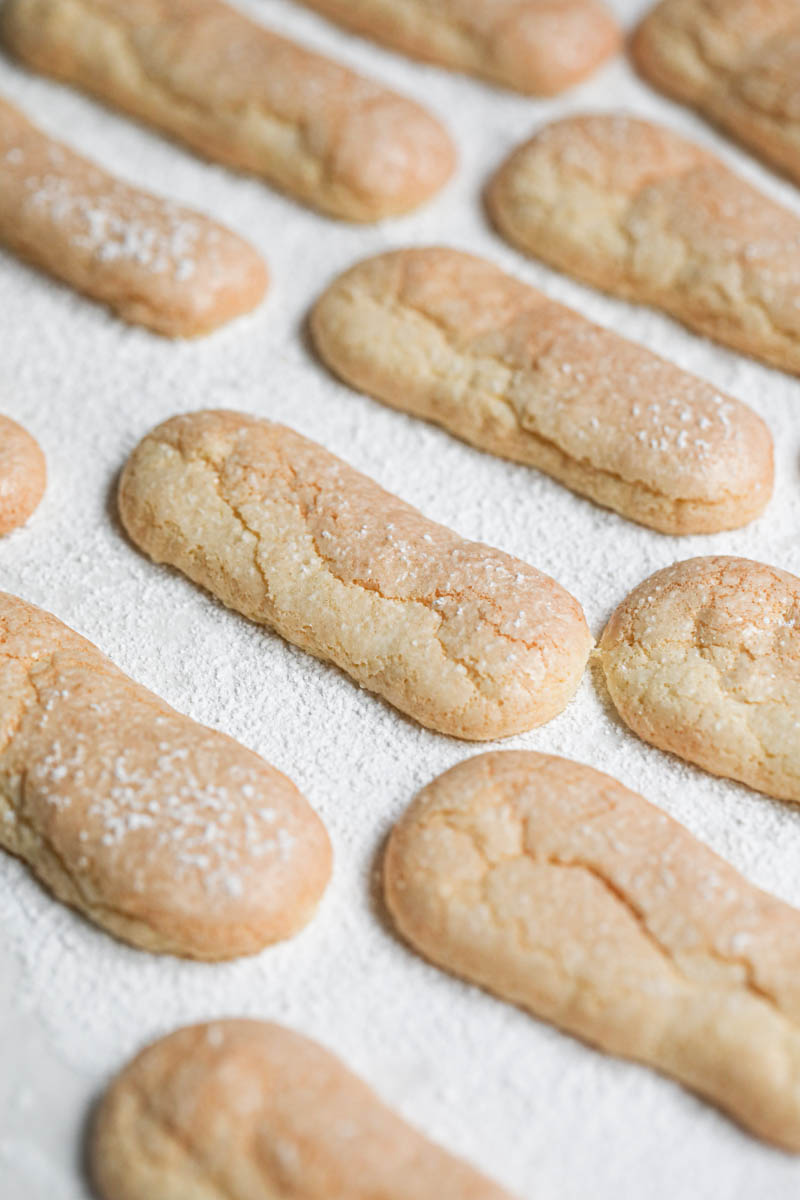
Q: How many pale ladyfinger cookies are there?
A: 12